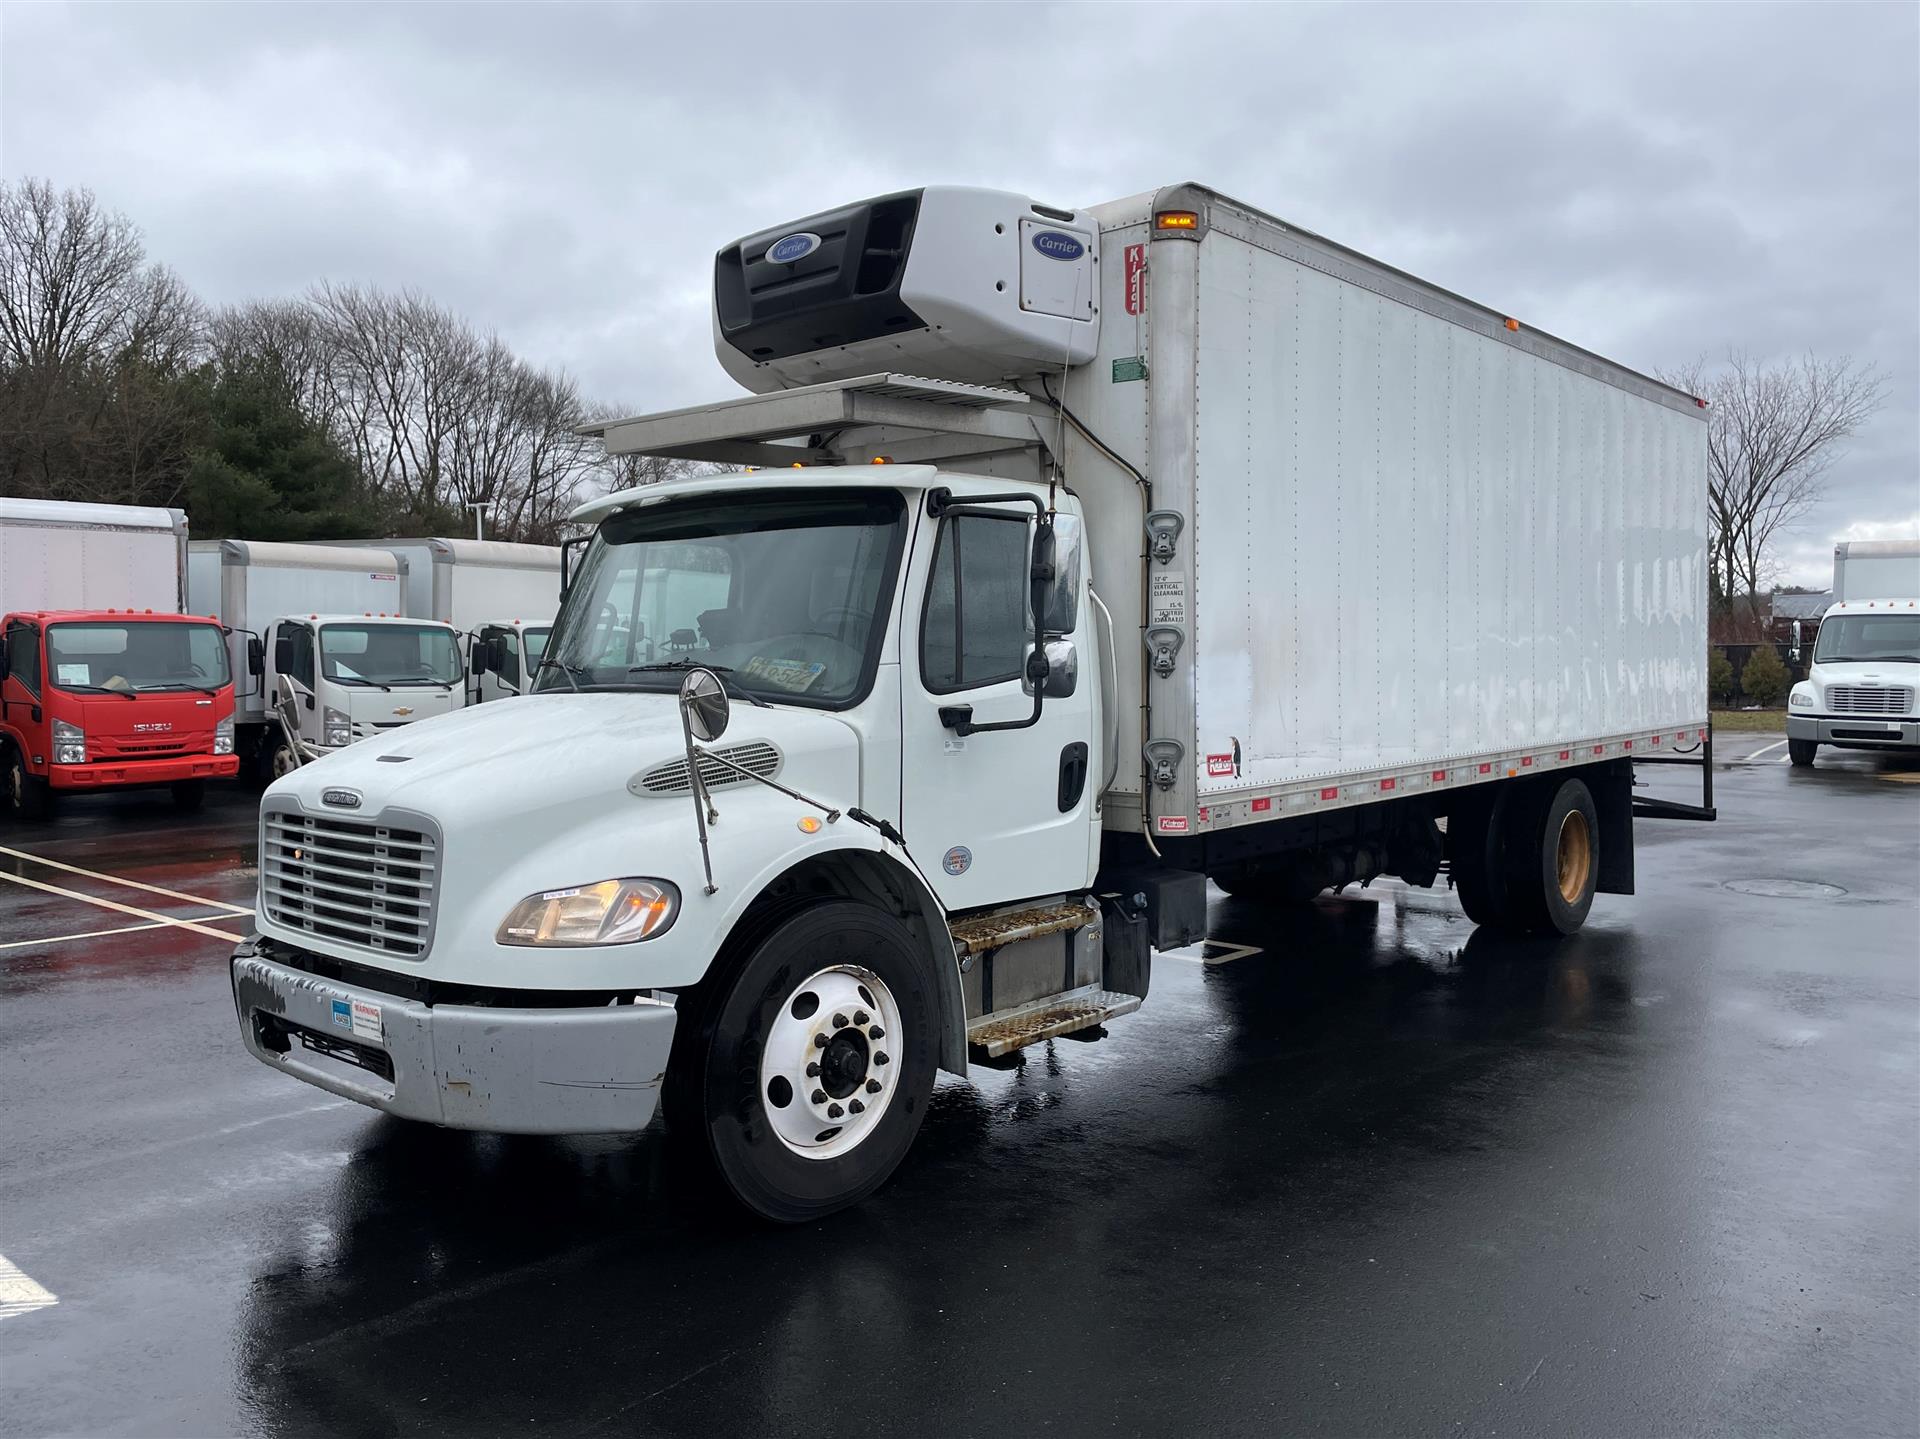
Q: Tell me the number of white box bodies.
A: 5